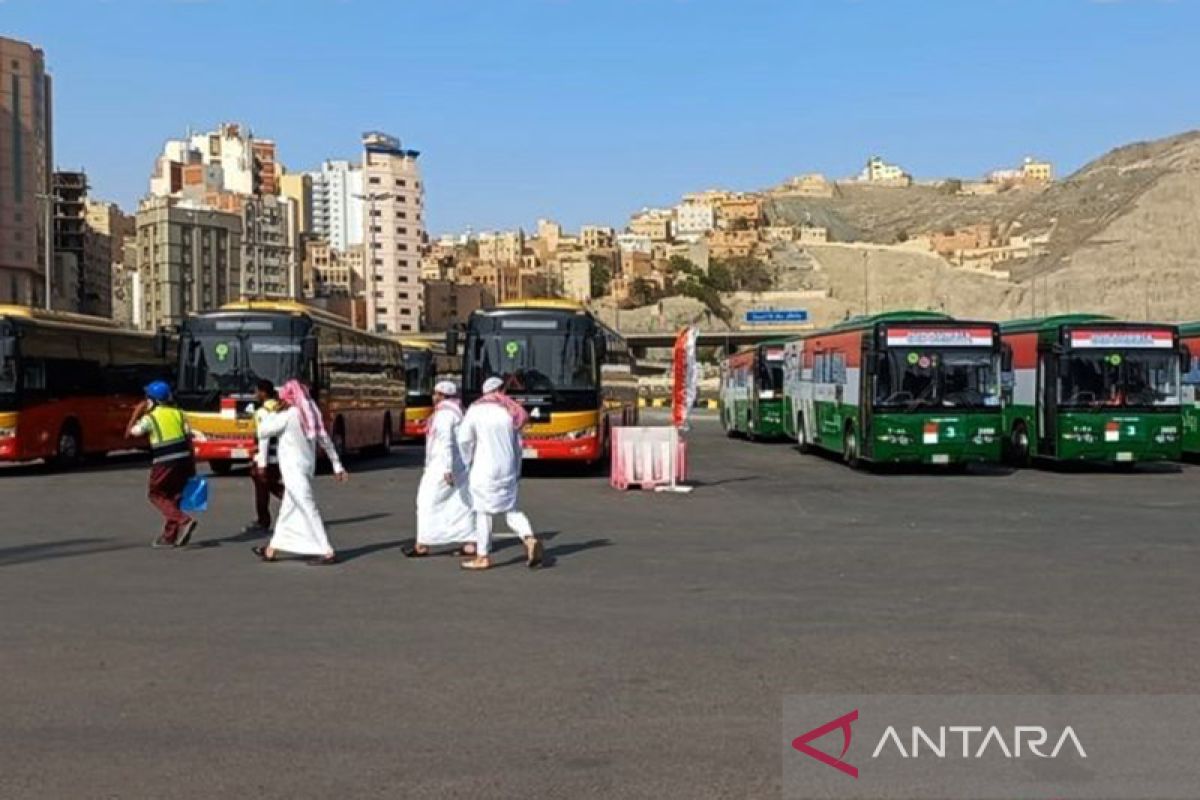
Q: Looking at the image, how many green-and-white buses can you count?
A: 4